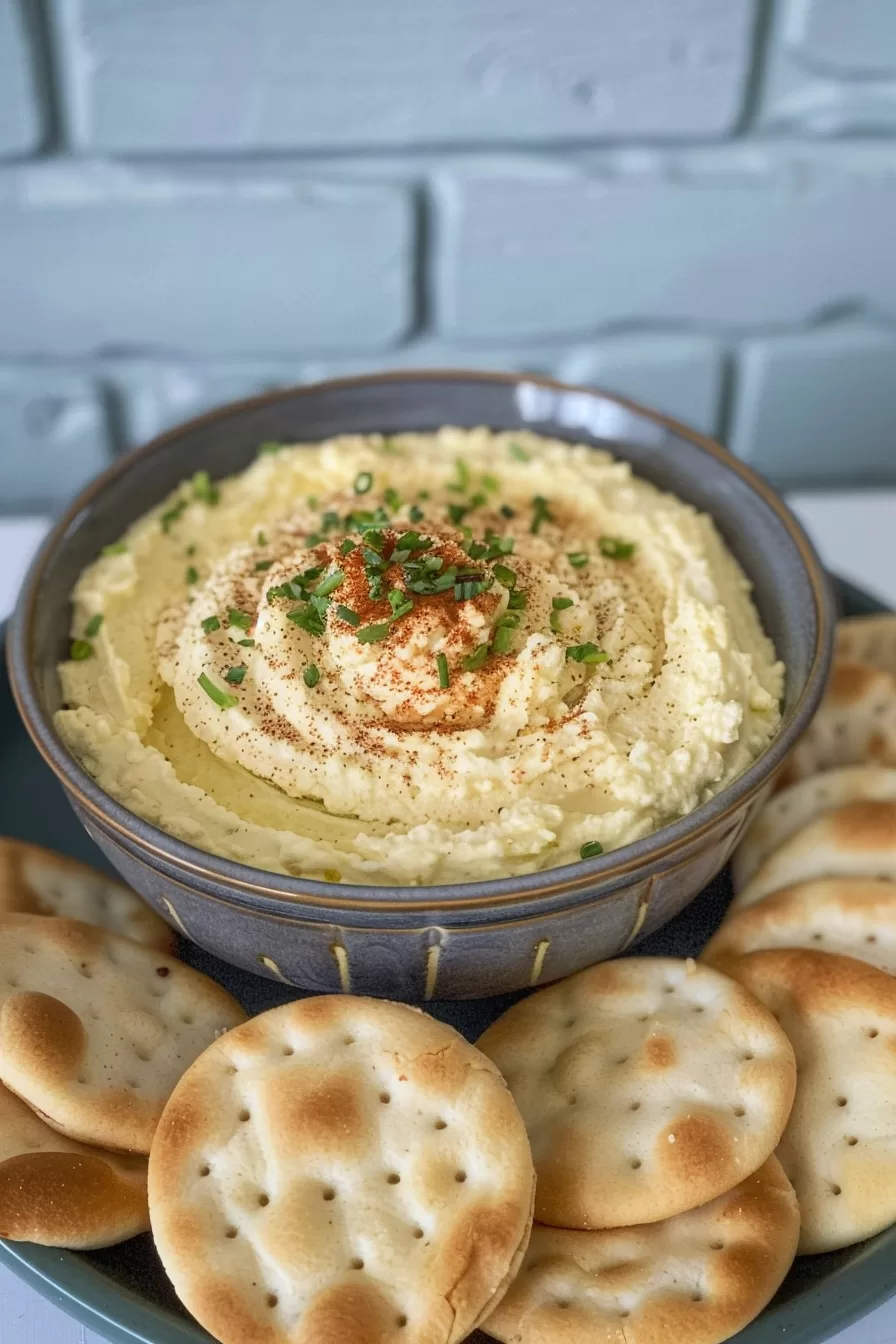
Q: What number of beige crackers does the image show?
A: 12